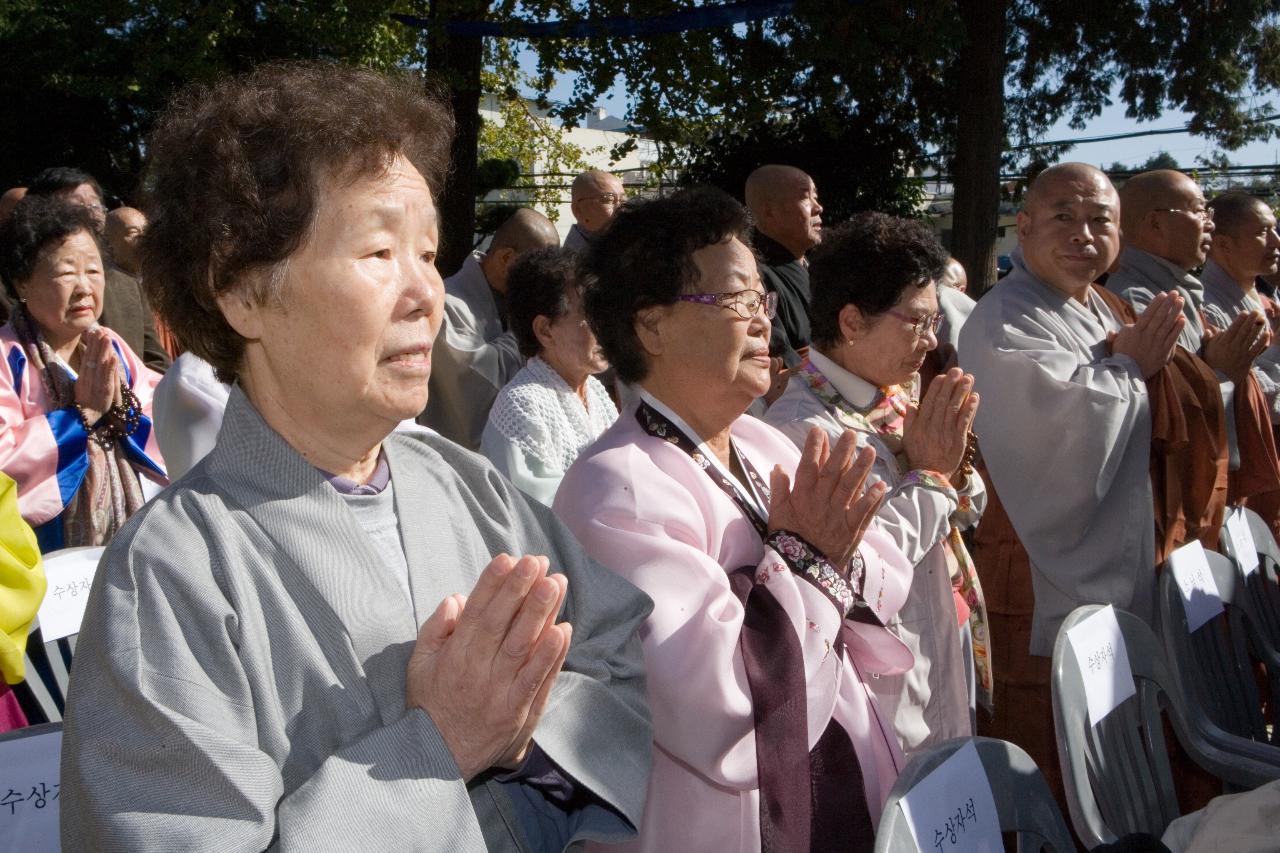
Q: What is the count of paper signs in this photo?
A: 6